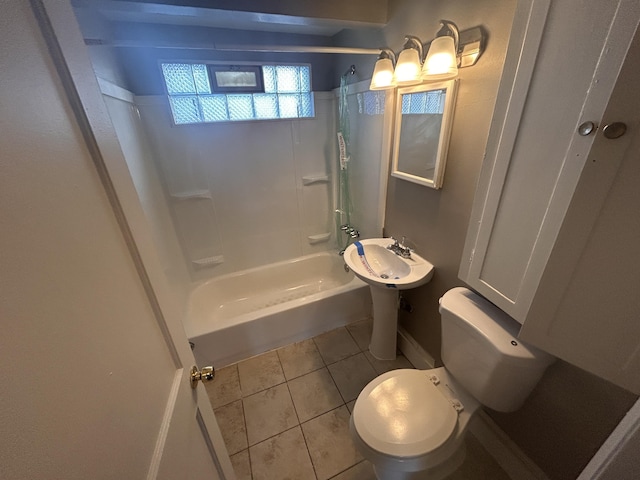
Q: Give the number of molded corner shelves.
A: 4